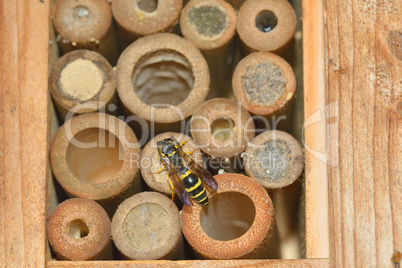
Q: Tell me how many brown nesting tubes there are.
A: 14